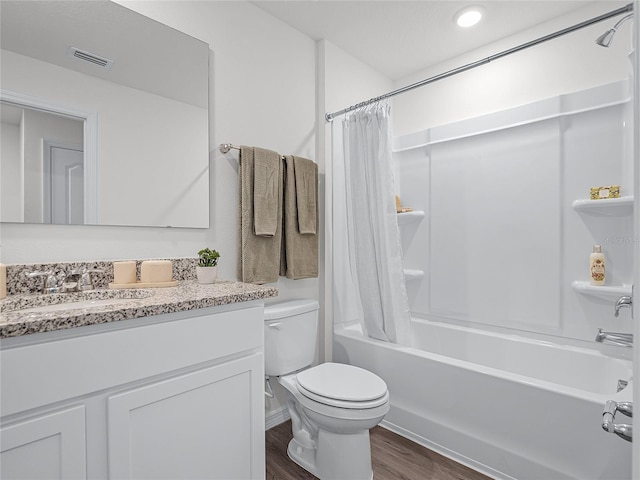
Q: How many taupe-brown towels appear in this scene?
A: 4